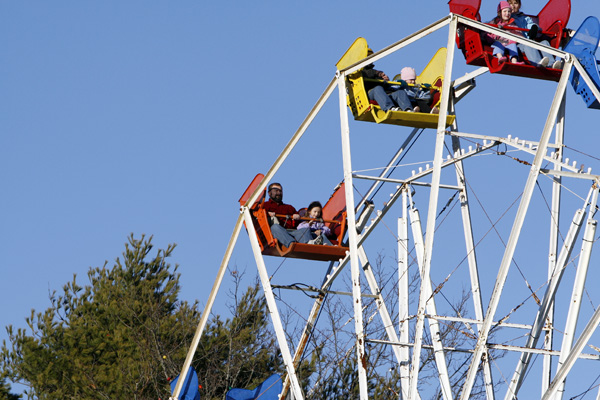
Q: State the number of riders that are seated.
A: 6